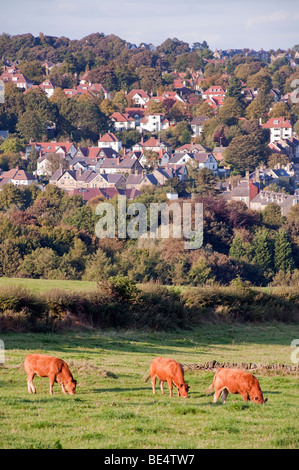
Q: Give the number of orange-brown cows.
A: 3